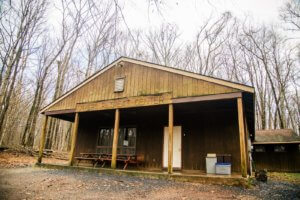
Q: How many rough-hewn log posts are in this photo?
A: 5